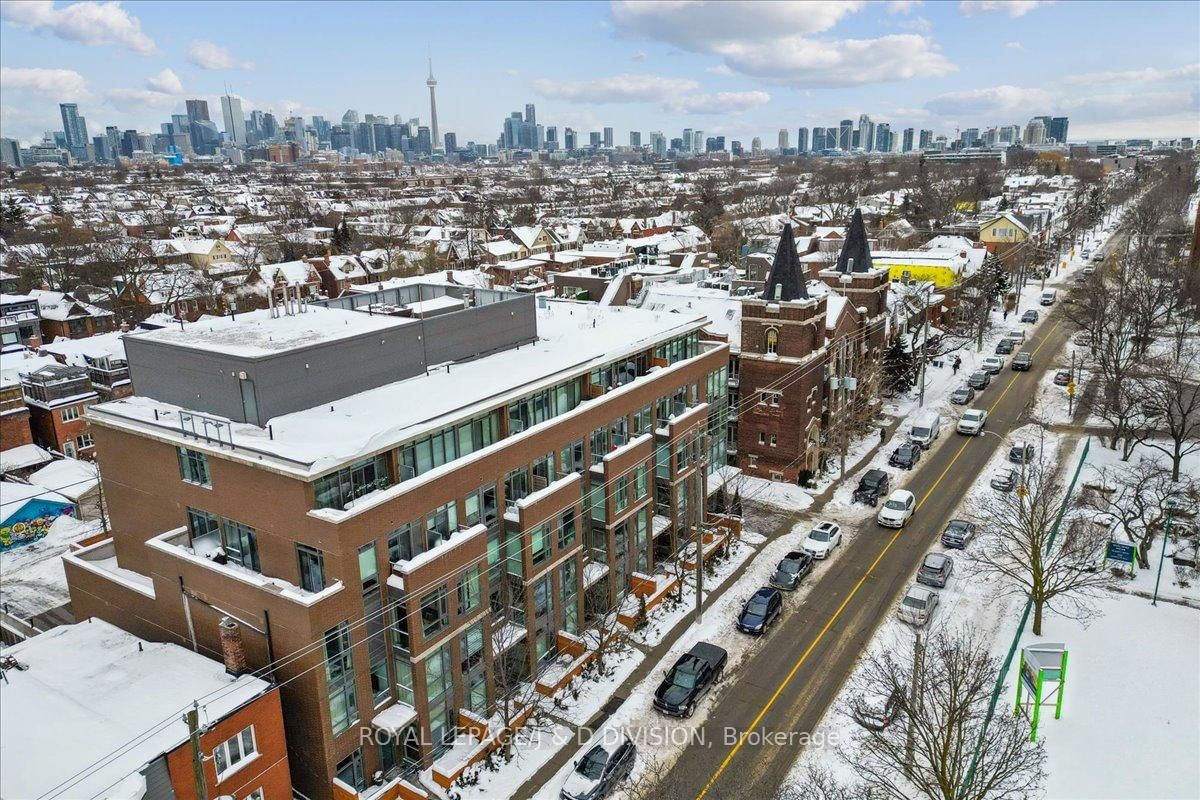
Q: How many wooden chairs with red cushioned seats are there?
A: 0